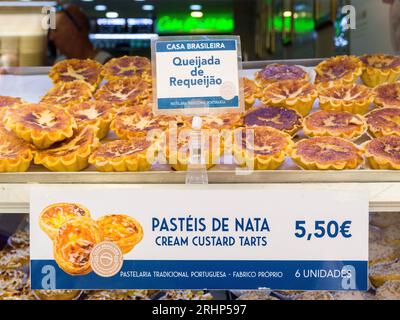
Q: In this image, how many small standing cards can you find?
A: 1